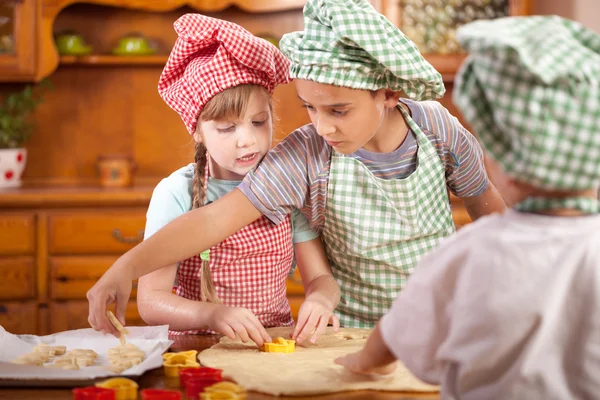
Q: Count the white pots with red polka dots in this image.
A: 1